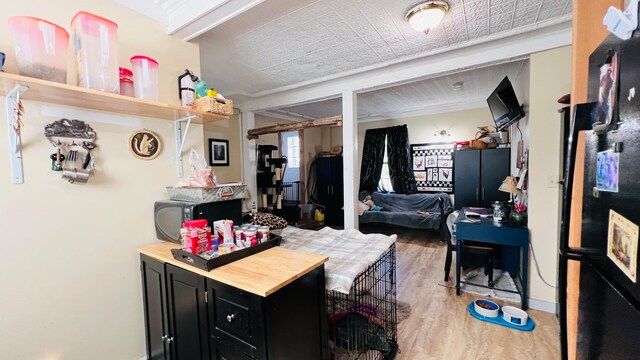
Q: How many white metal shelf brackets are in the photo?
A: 2